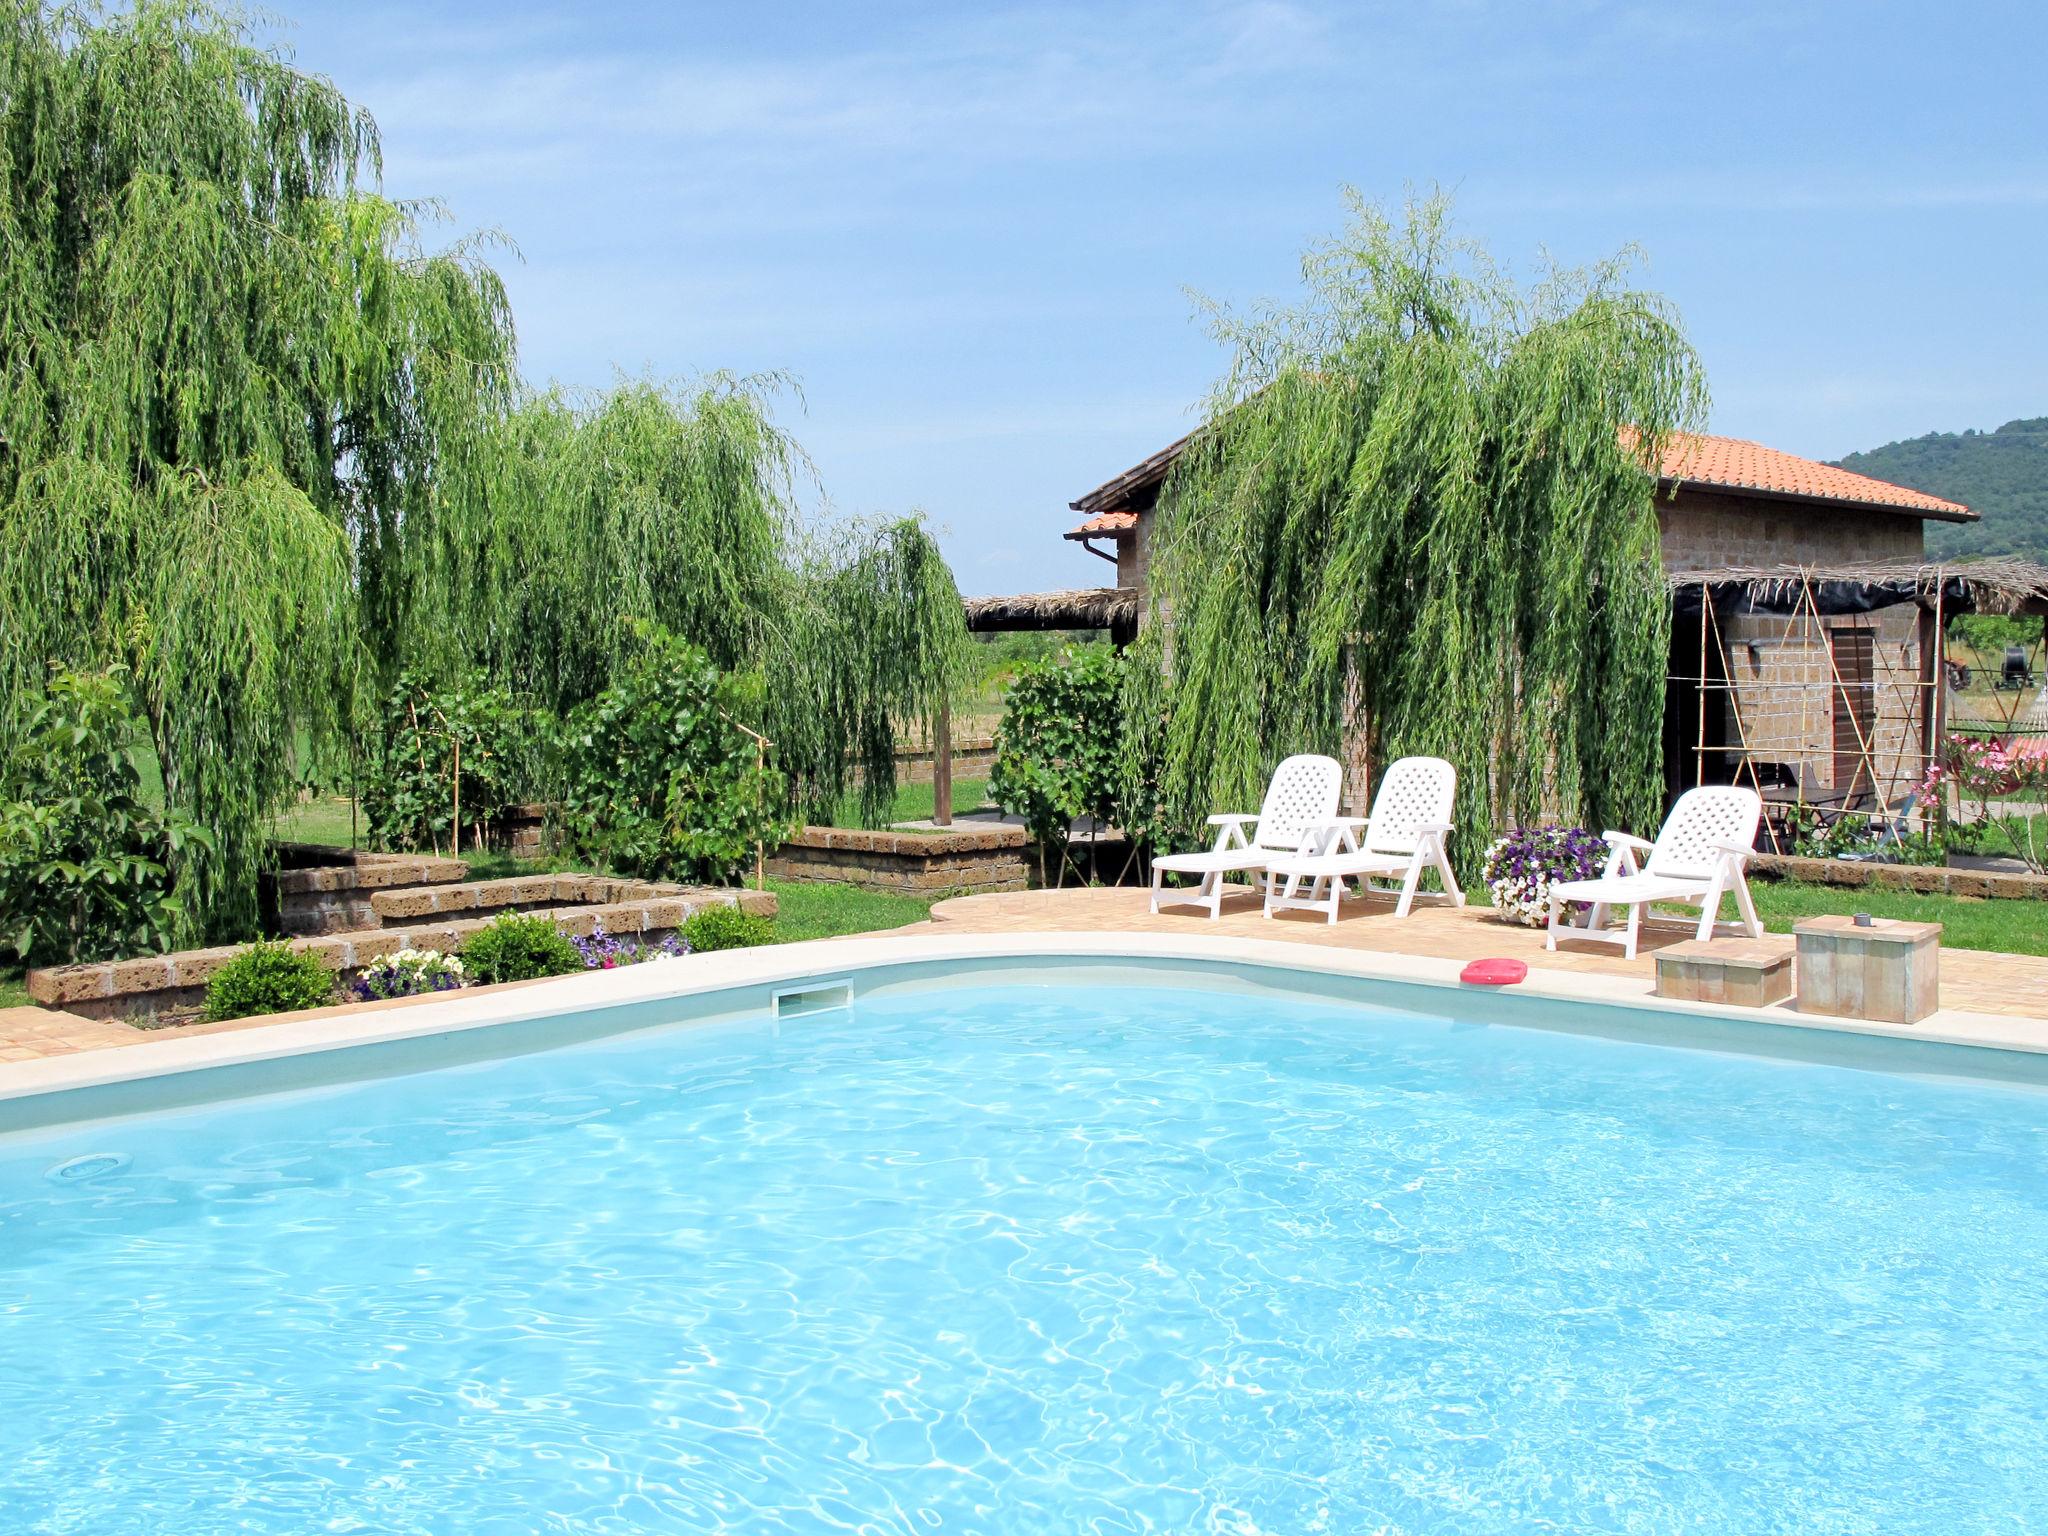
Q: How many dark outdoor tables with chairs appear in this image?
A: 1